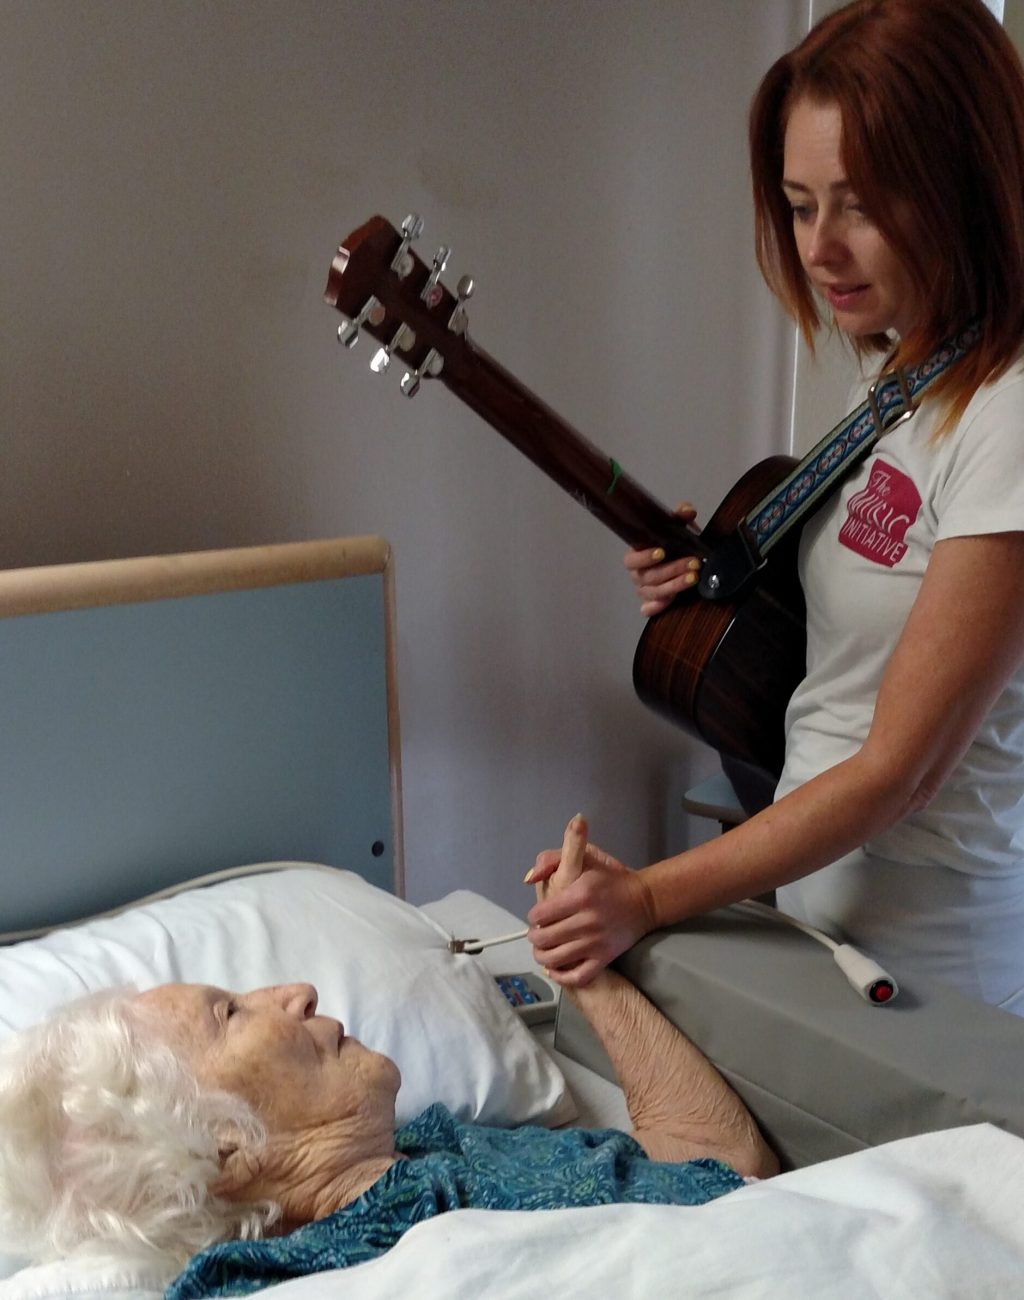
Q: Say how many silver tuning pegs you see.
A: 6